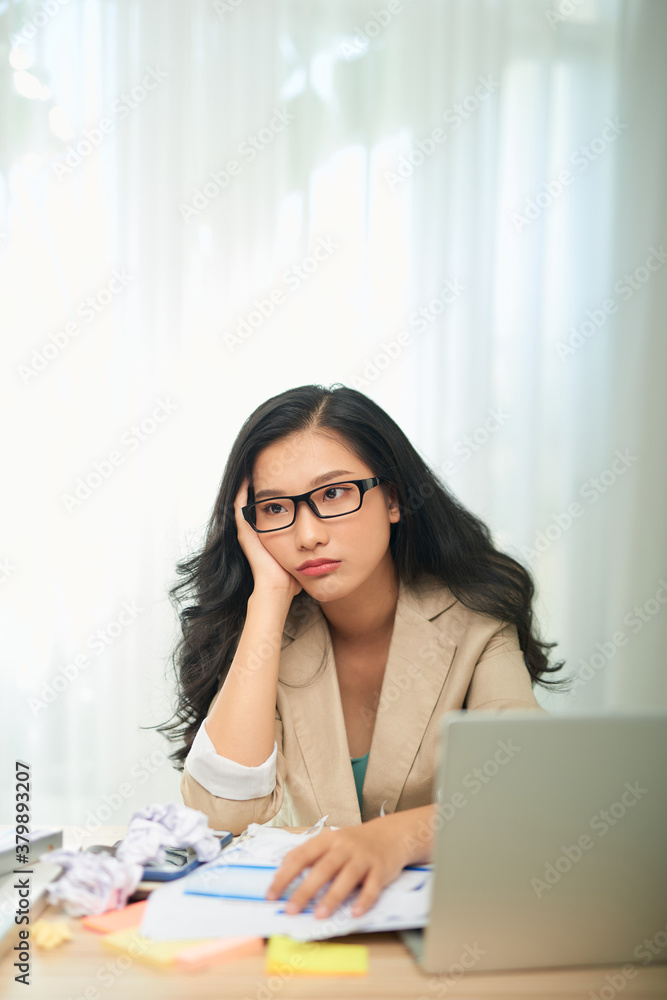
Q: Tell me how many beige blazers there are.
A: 1